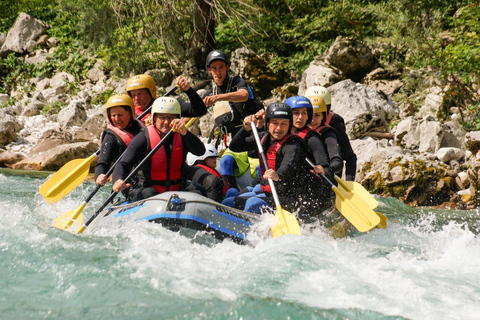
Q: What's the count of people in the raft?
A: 9